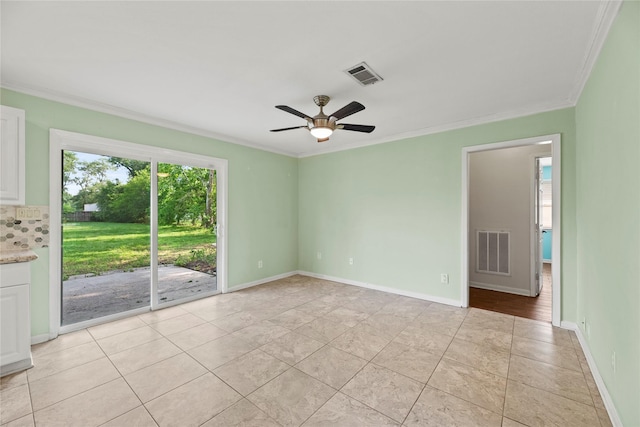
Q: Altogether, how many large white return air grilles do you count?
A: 1